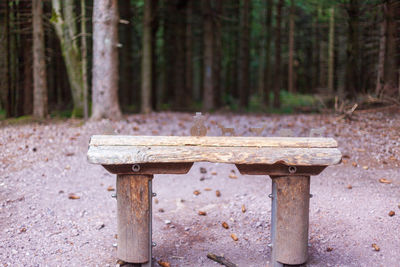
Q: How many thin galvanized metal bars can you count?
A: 2